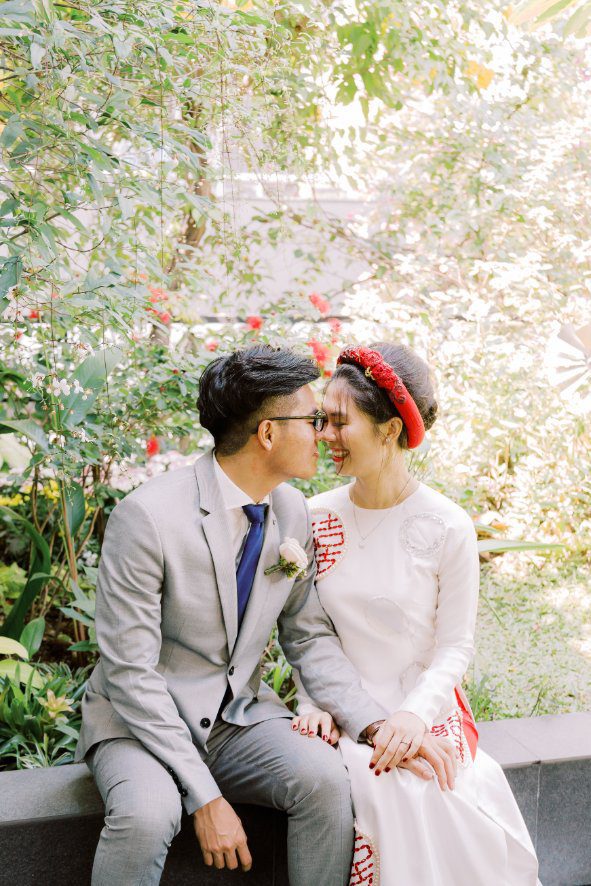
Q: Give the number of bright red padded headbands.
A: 1